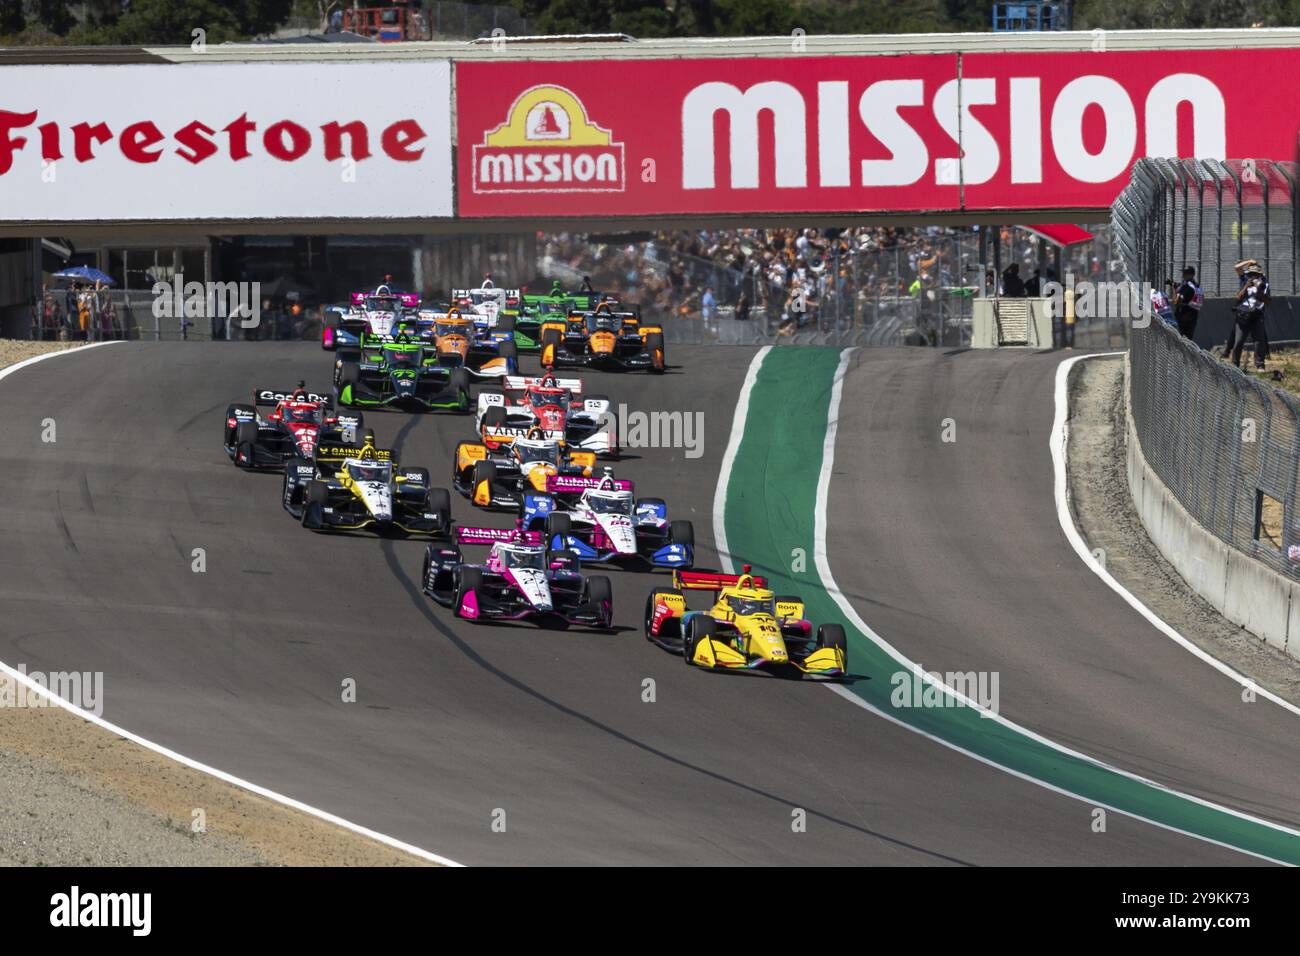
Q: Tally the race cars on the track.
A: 14